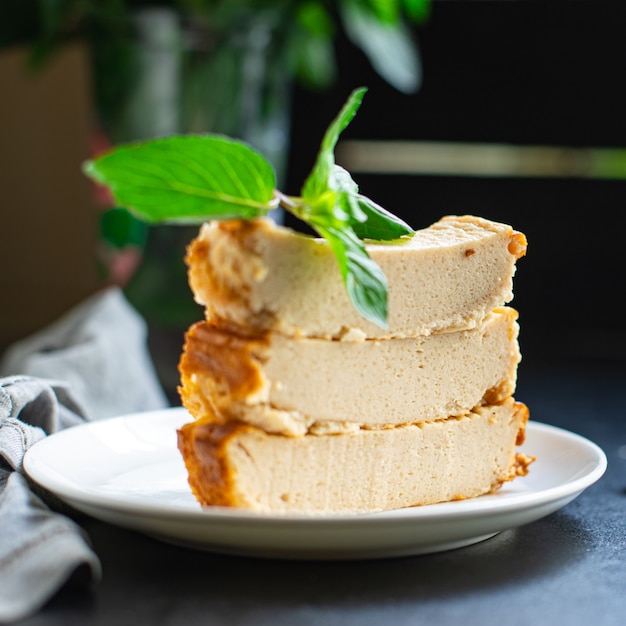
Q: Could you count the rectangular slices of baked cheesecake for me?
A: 3